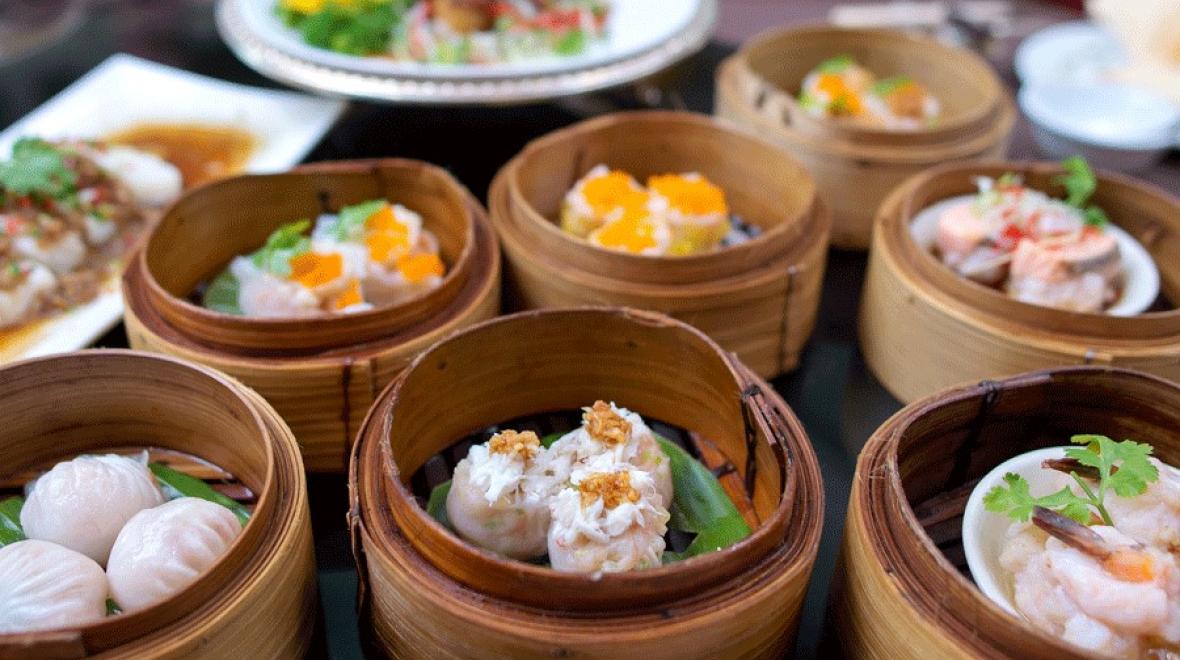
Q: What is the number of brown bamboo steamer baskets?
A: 7